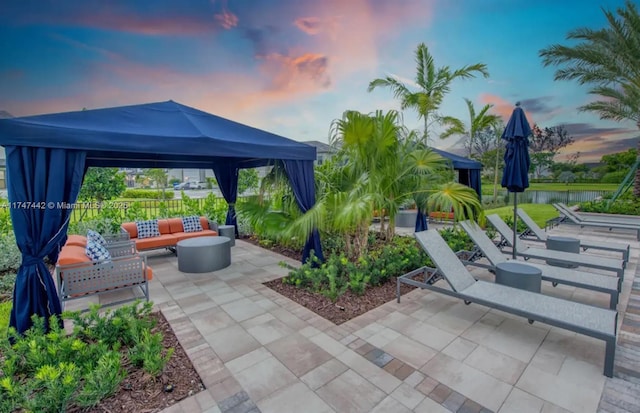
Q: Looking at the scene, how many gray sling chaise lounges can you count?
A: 6